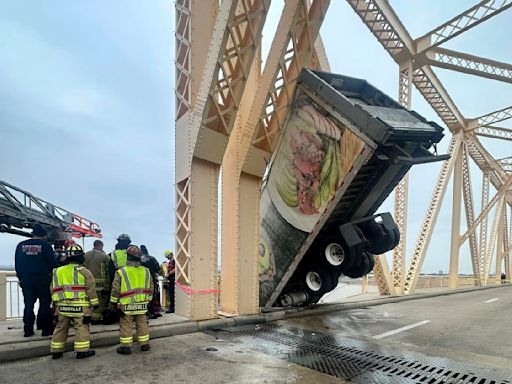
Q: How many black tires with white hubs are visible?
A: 2